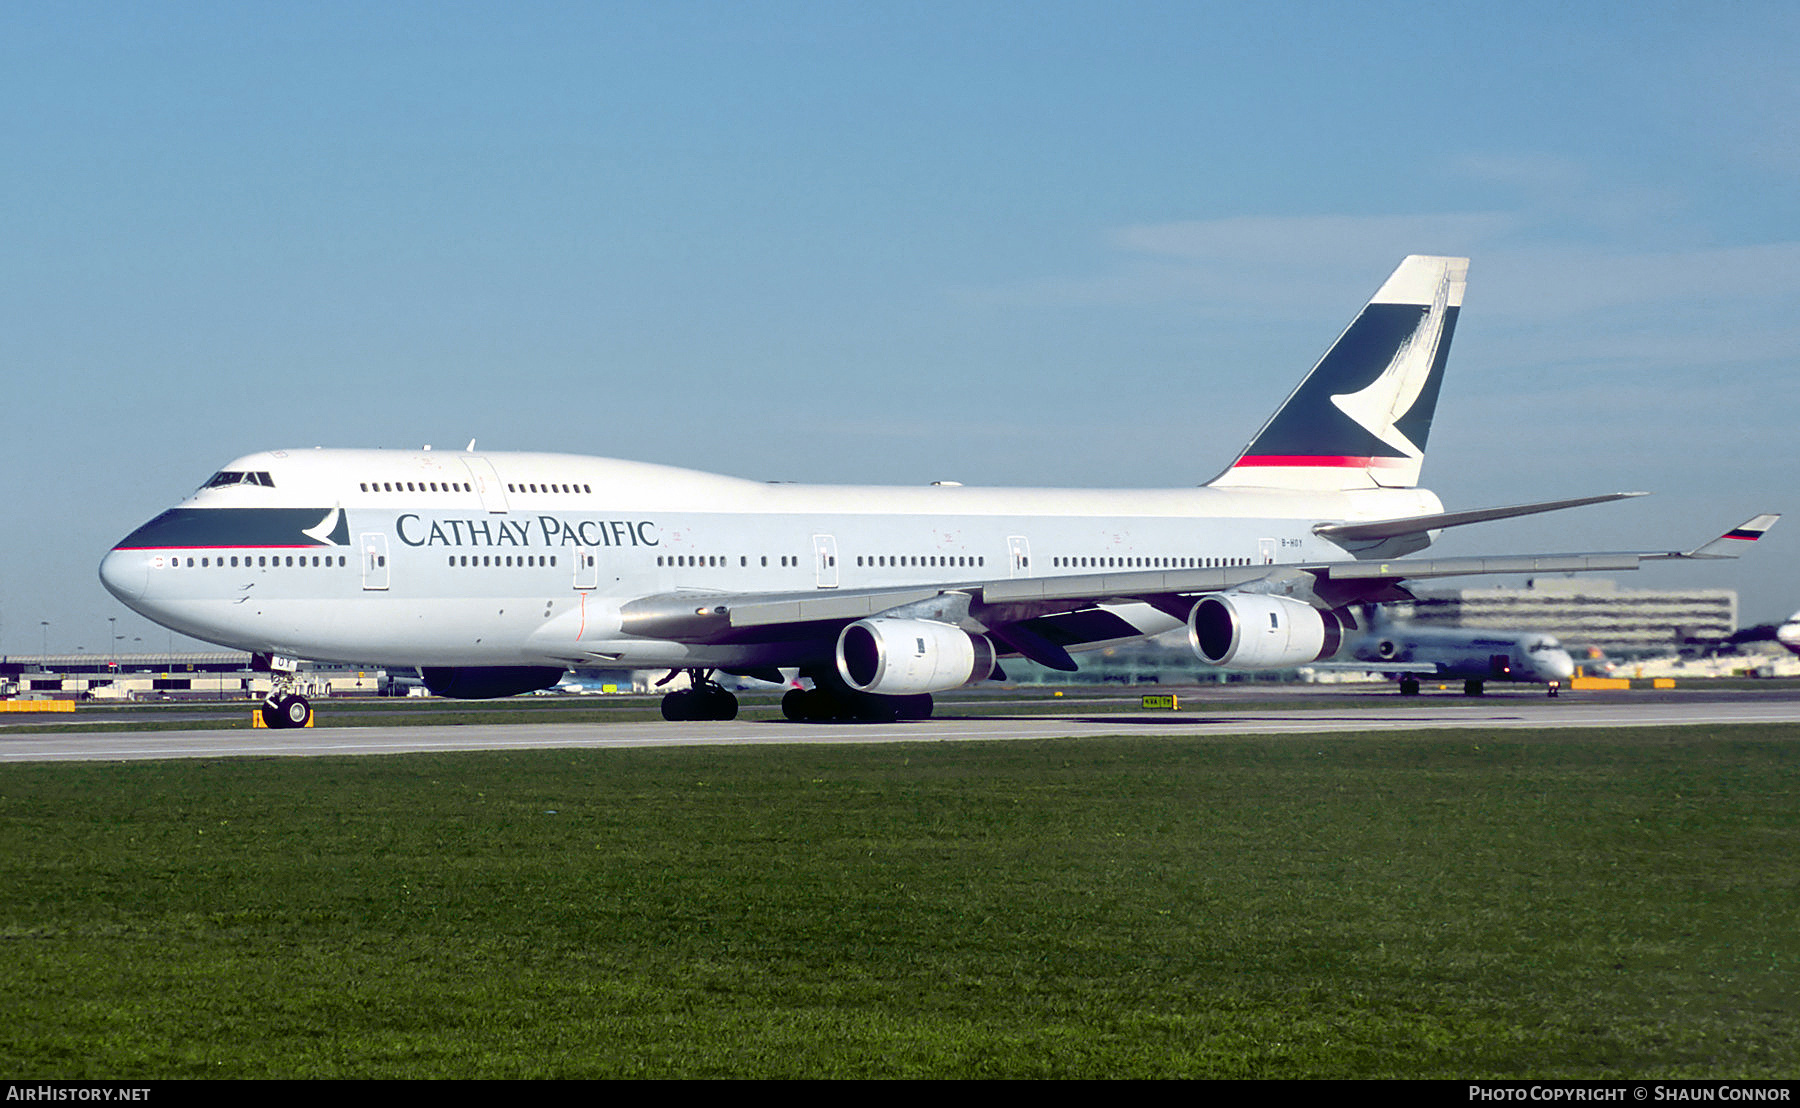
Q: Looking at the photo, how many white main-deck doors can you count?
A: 5